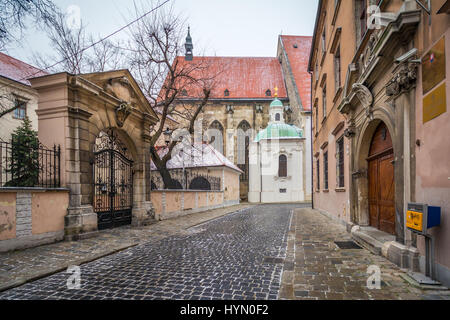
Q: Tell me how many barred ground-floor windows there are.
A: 3